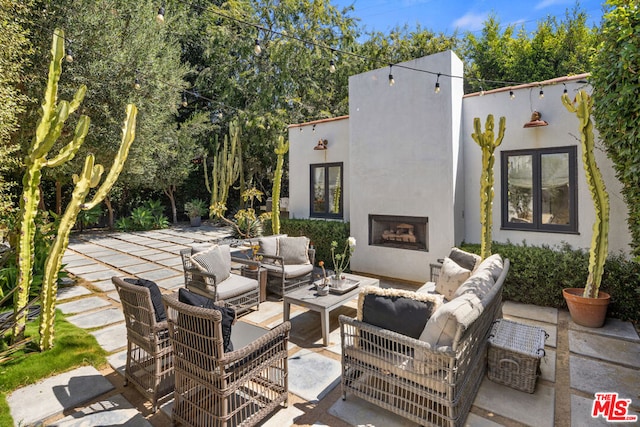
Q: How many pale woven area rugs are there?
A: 0